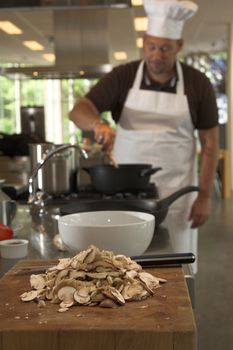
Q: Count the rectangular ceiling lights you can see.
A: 7